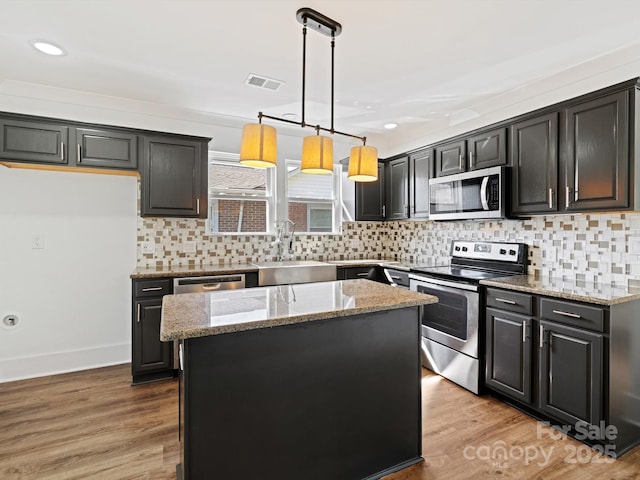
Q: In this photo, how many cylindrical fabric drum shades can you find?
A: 3